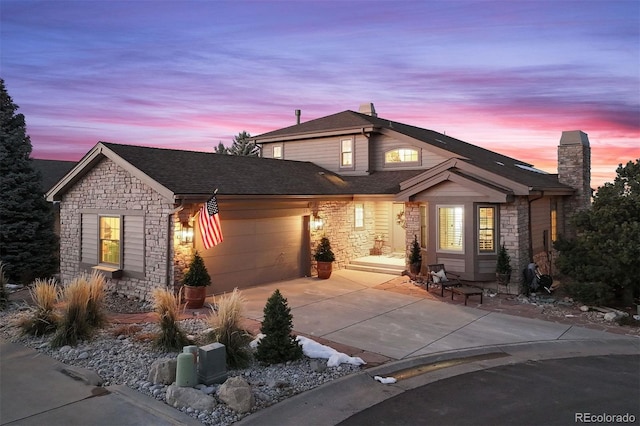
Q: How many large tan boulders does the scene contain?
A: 3